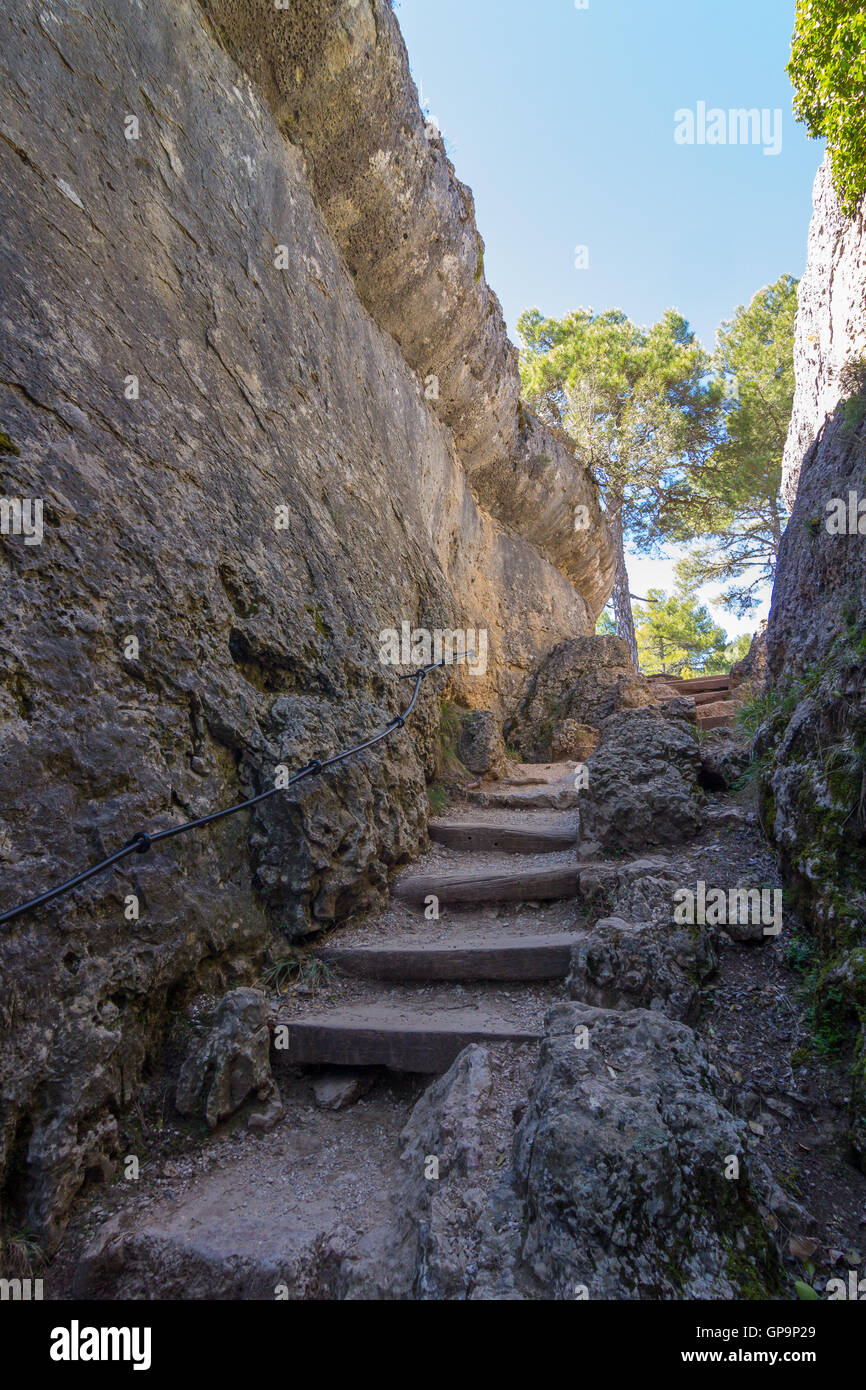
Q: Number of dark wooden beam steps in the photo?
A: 4